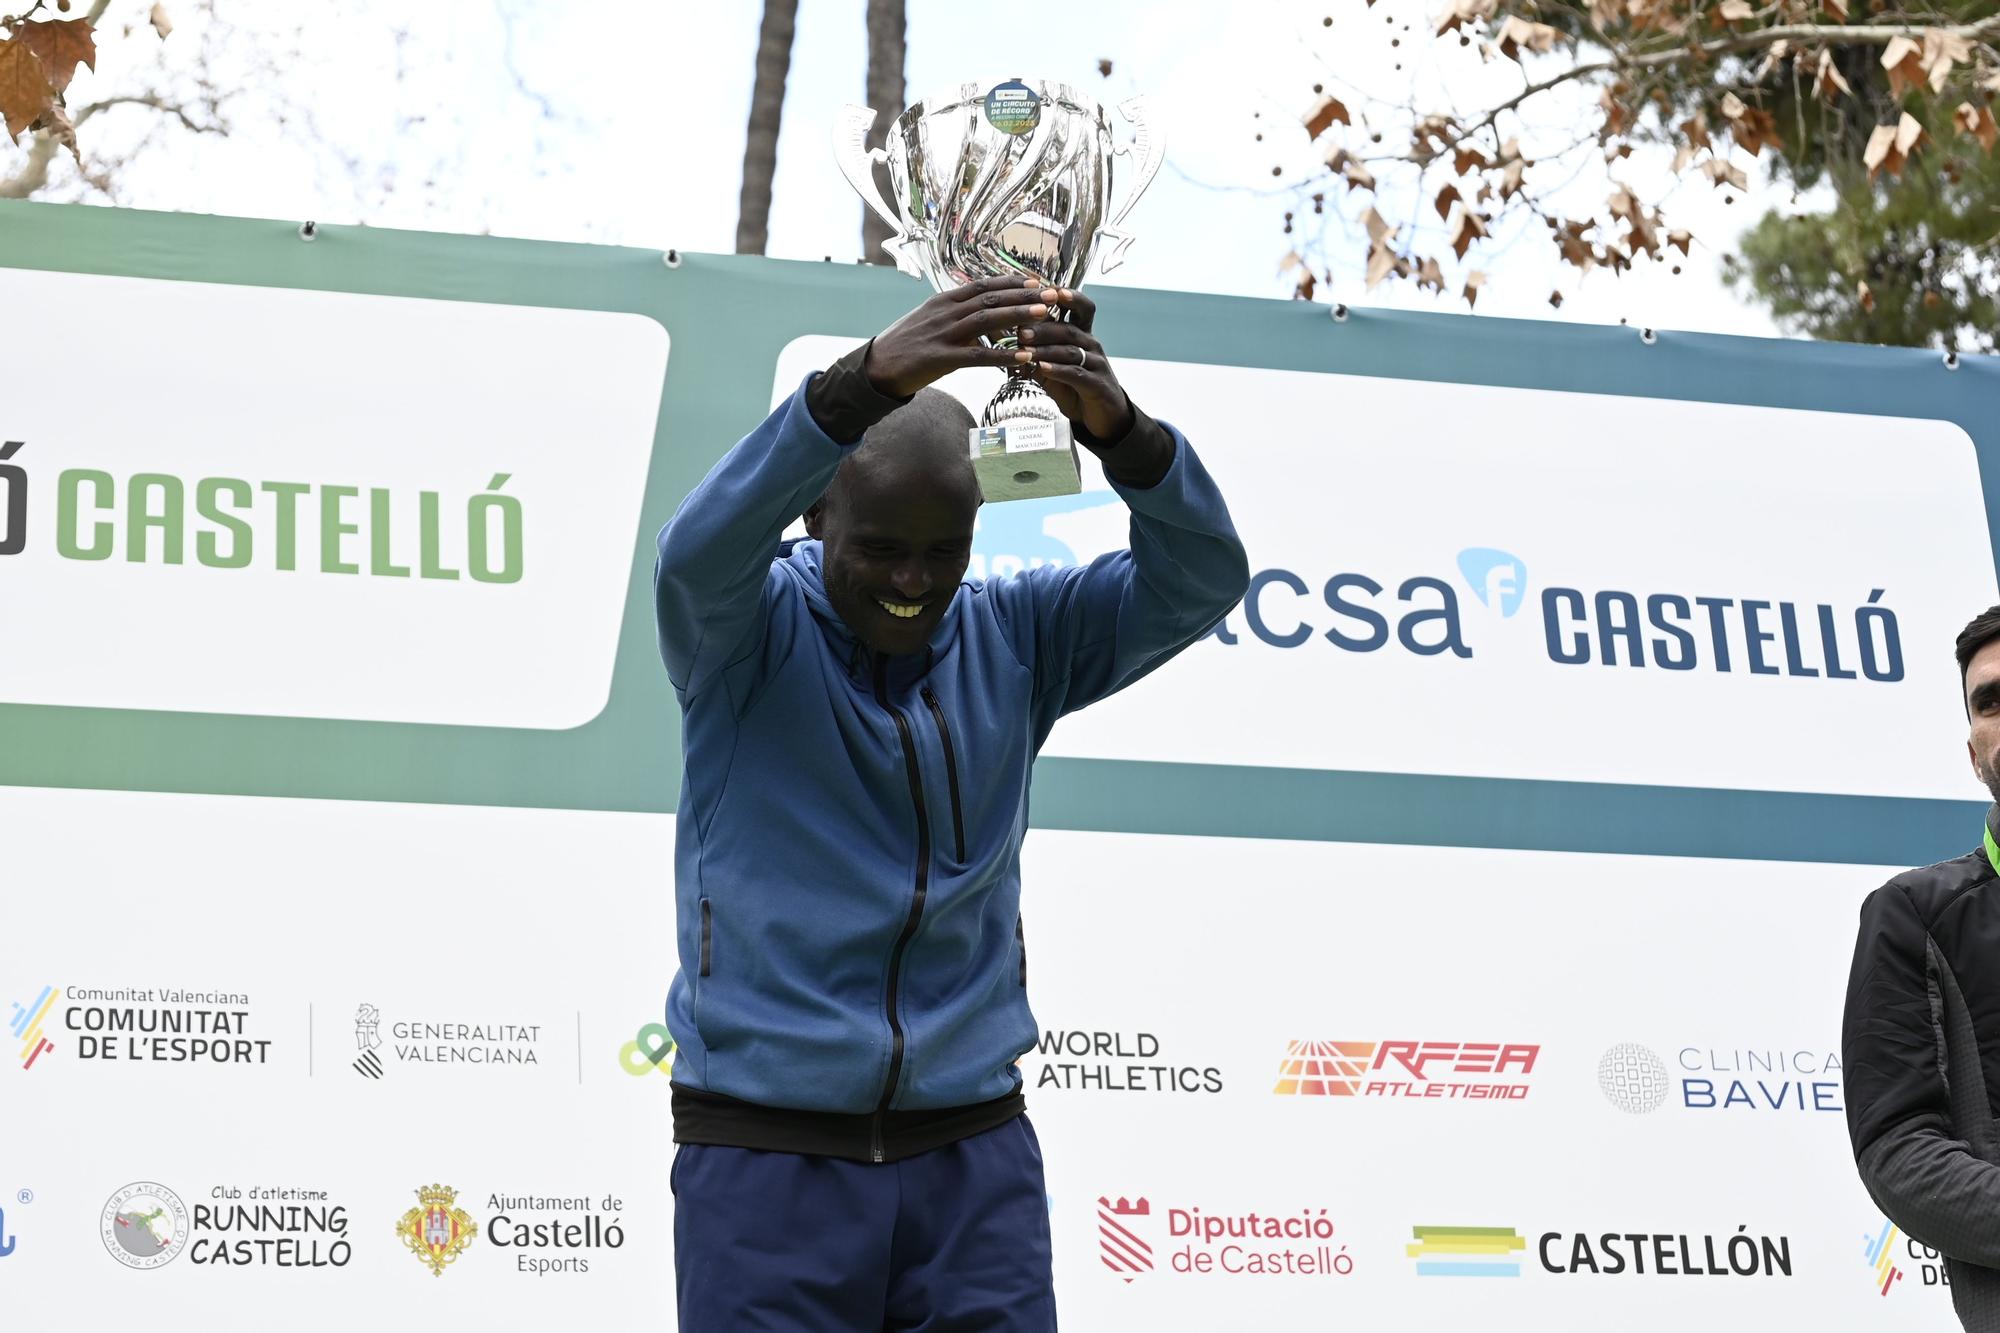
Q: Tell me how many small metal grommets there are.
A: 5